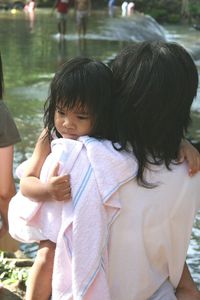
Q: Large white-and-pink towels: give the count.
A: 1